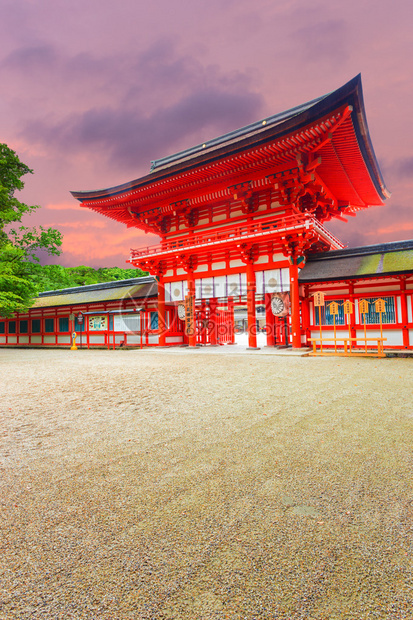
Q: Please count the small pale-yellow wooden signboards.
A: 5